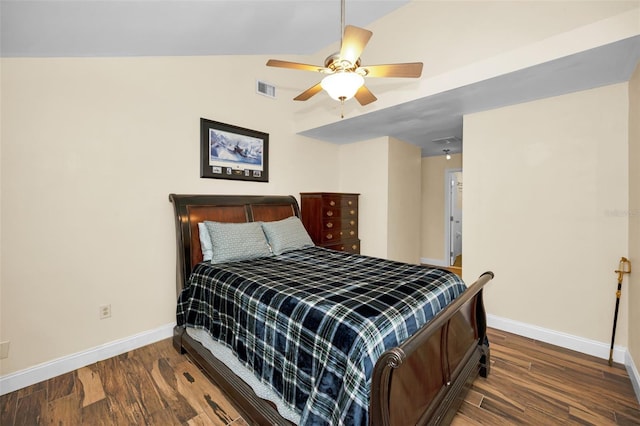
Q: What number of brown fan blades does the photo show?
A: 5